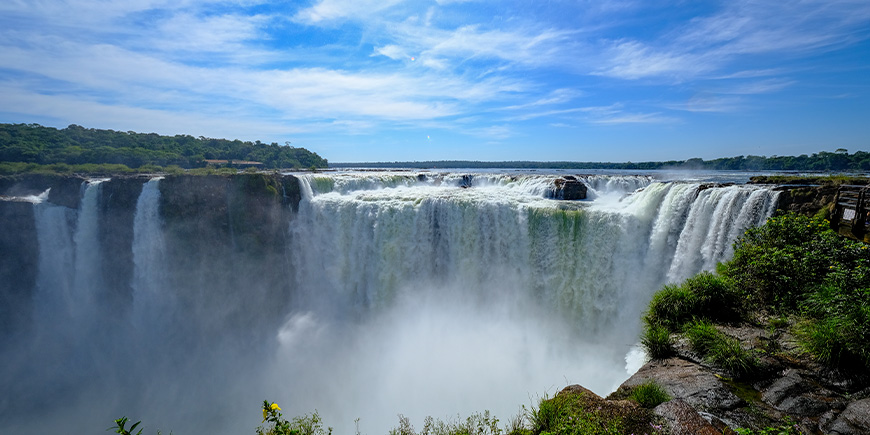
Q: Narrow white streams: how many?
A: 3